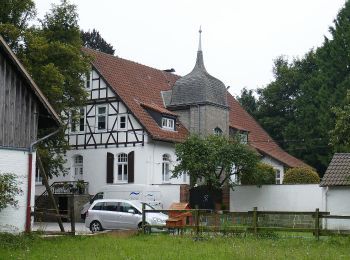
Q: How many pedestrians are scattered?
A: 0